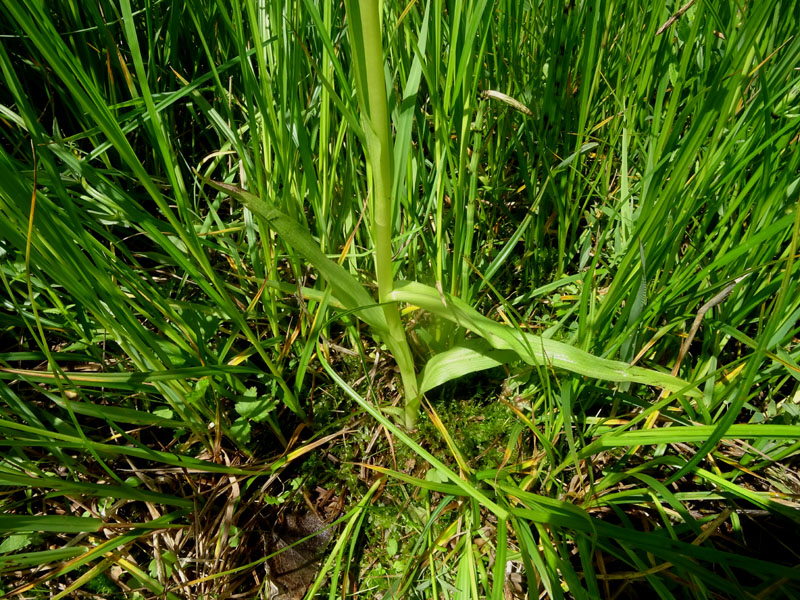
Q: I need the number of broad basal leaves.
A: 3